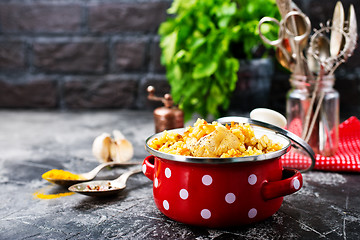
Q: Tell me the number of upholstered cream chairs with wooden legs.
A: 0